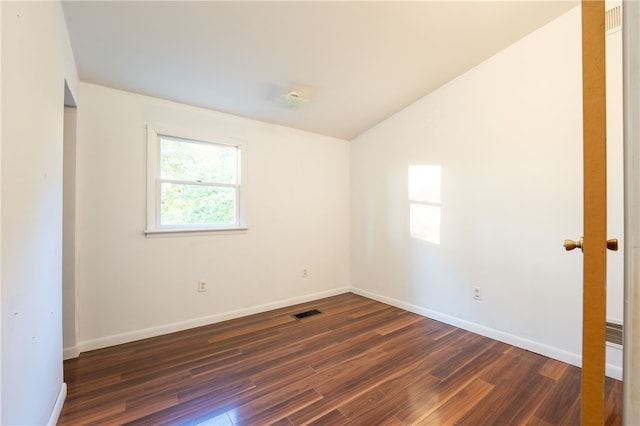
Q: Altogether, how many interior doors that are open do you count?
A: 1